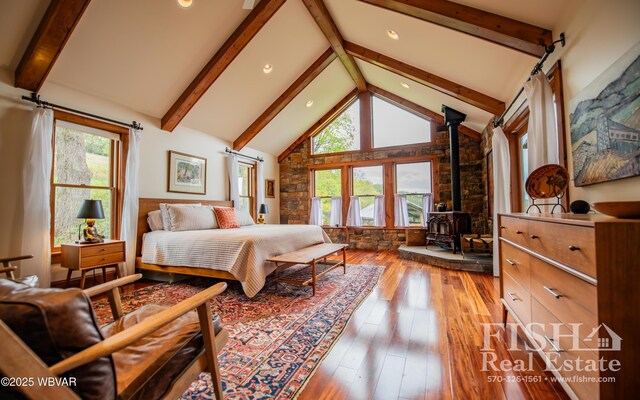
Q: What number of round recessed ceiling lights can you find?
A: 5